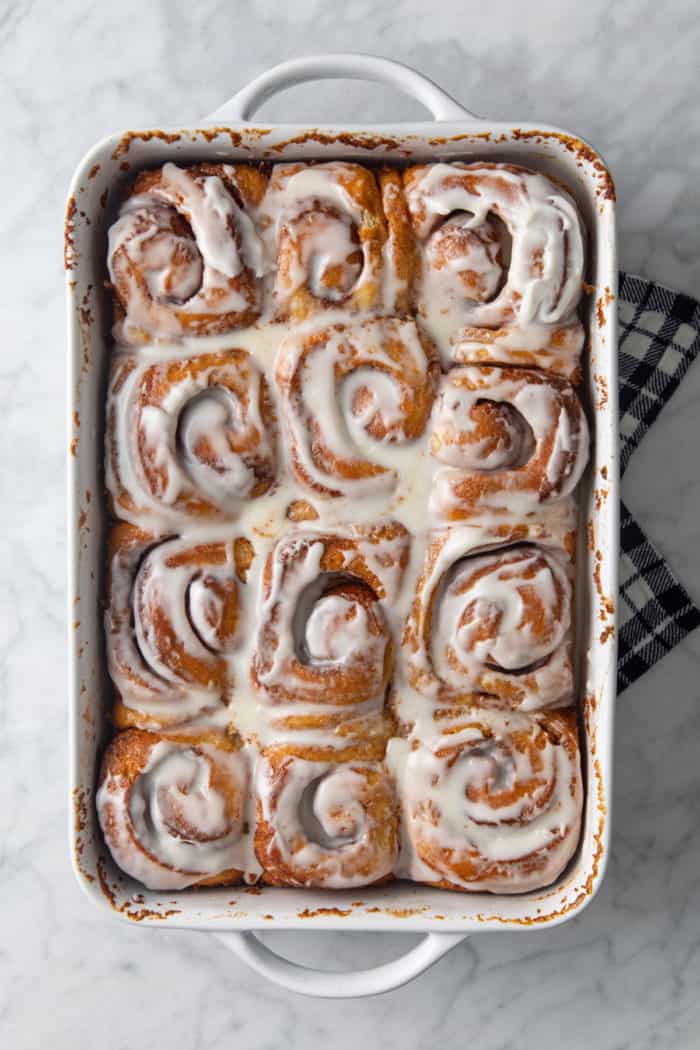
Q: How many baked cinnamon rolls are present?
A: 12